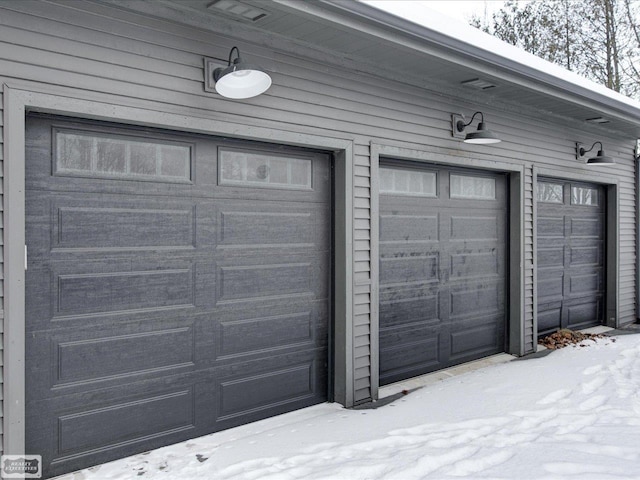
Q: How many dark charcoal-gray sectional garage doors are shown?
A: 3